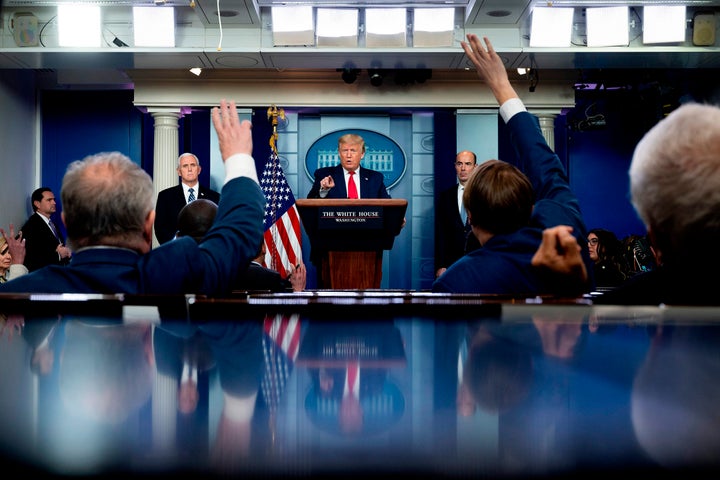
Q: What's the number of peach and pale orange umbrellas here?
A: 0